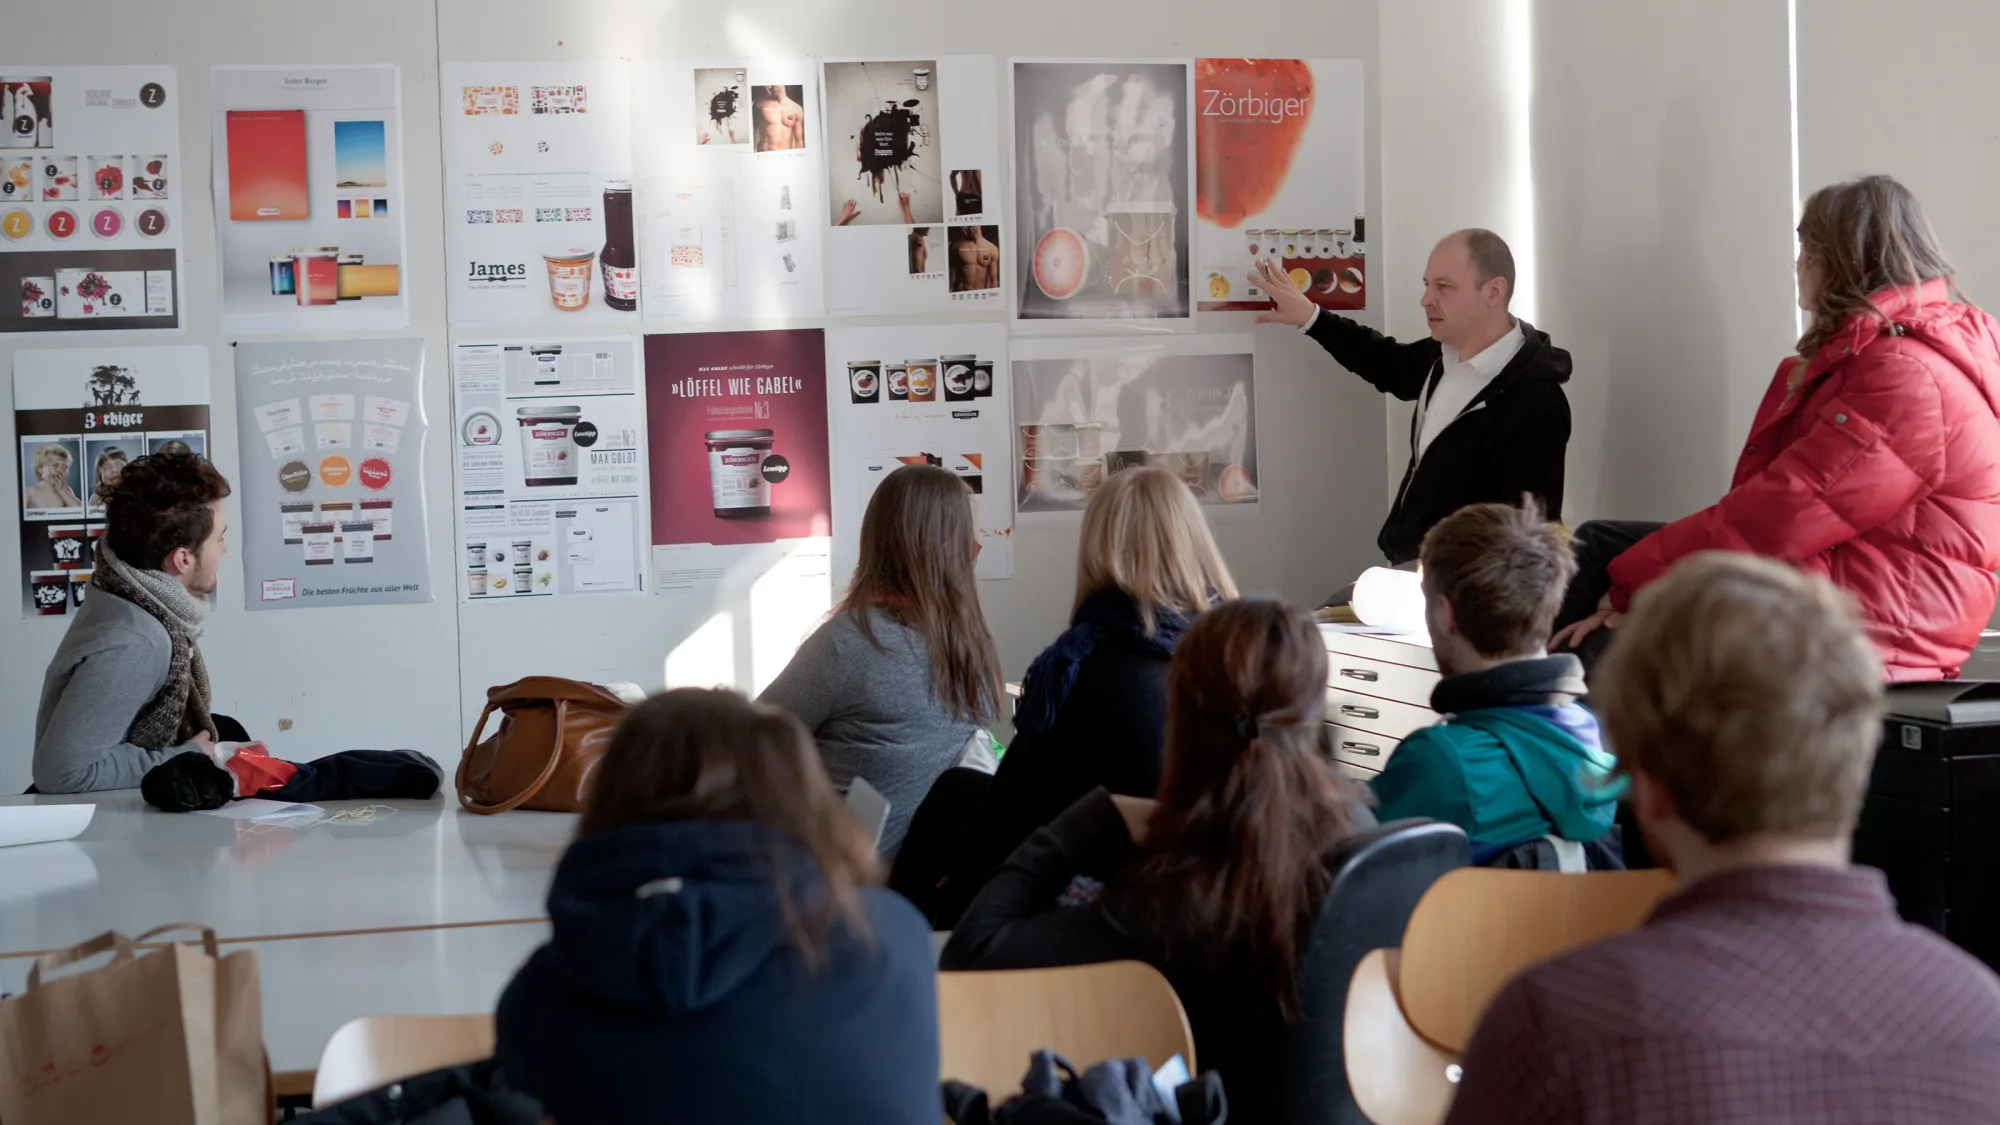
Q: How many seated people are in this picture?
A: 8